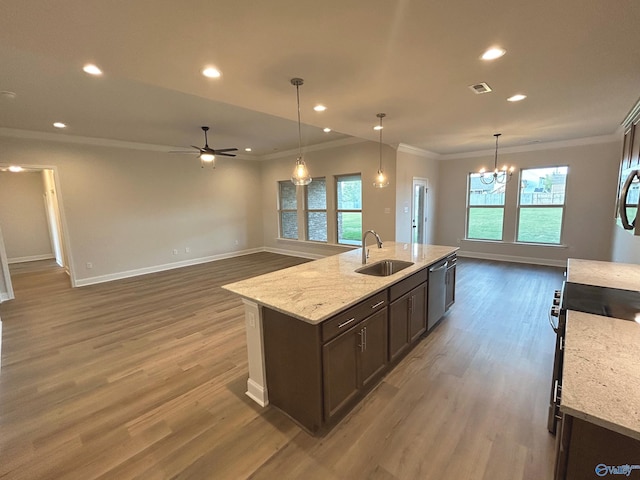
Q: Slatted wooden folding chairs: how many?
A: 0